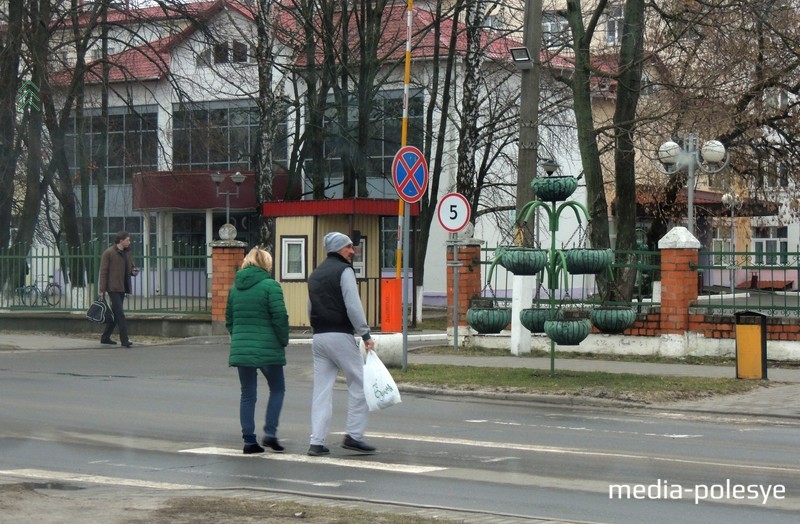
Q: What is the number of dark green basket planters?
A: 7